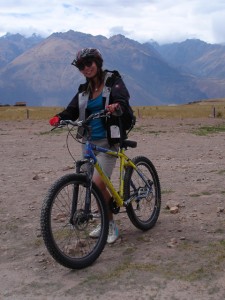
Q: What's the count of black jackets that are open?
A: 1